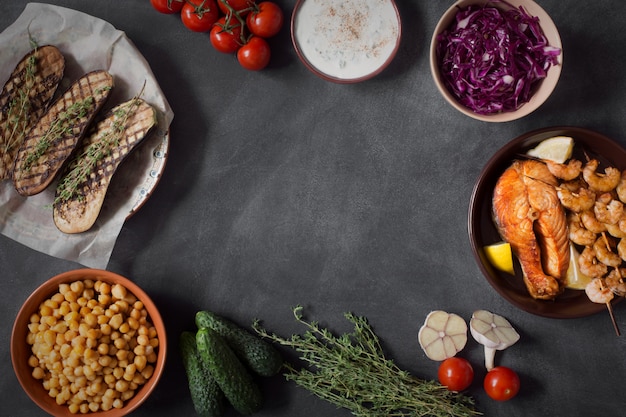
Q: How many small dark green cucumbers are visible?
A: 3